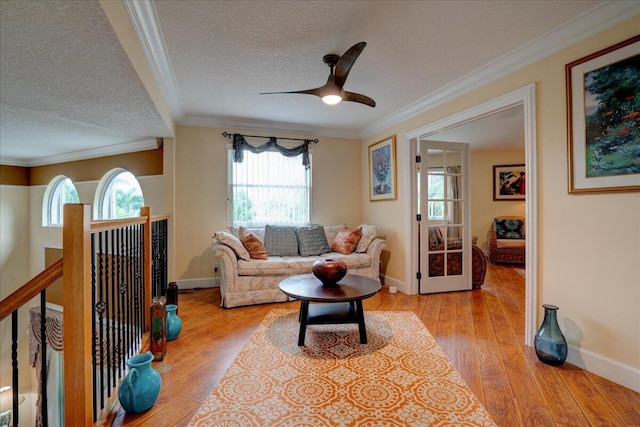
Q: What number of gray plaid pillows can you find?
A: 2